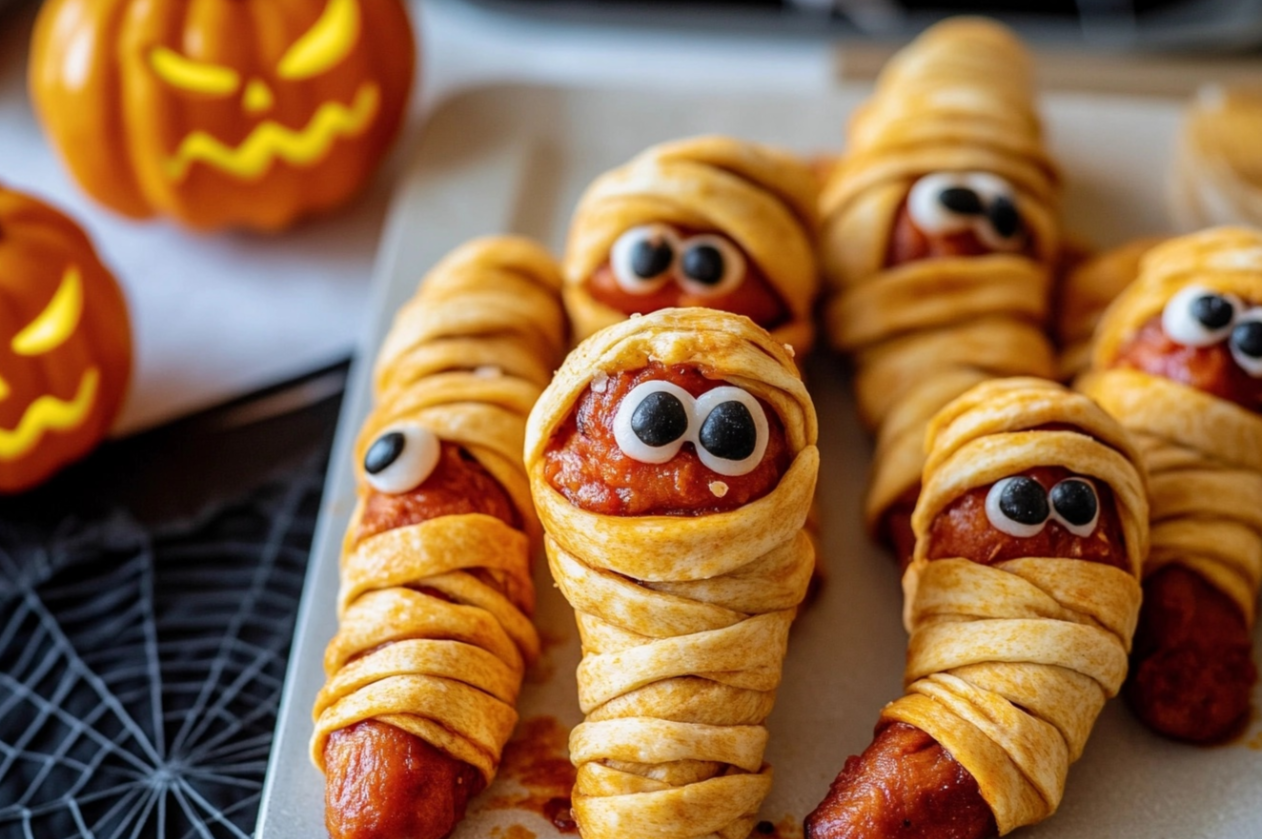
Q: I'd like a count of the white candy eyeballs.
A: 11